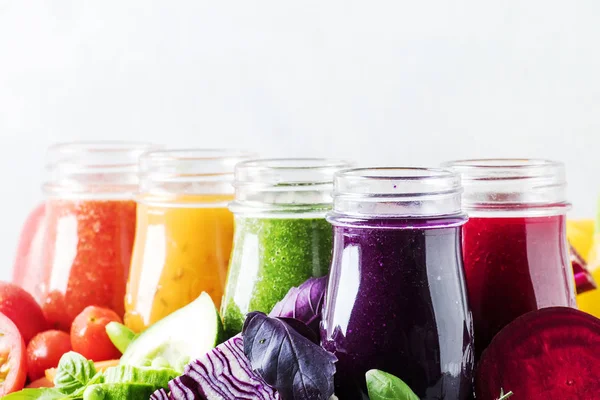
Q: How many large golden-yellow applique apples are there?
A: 0